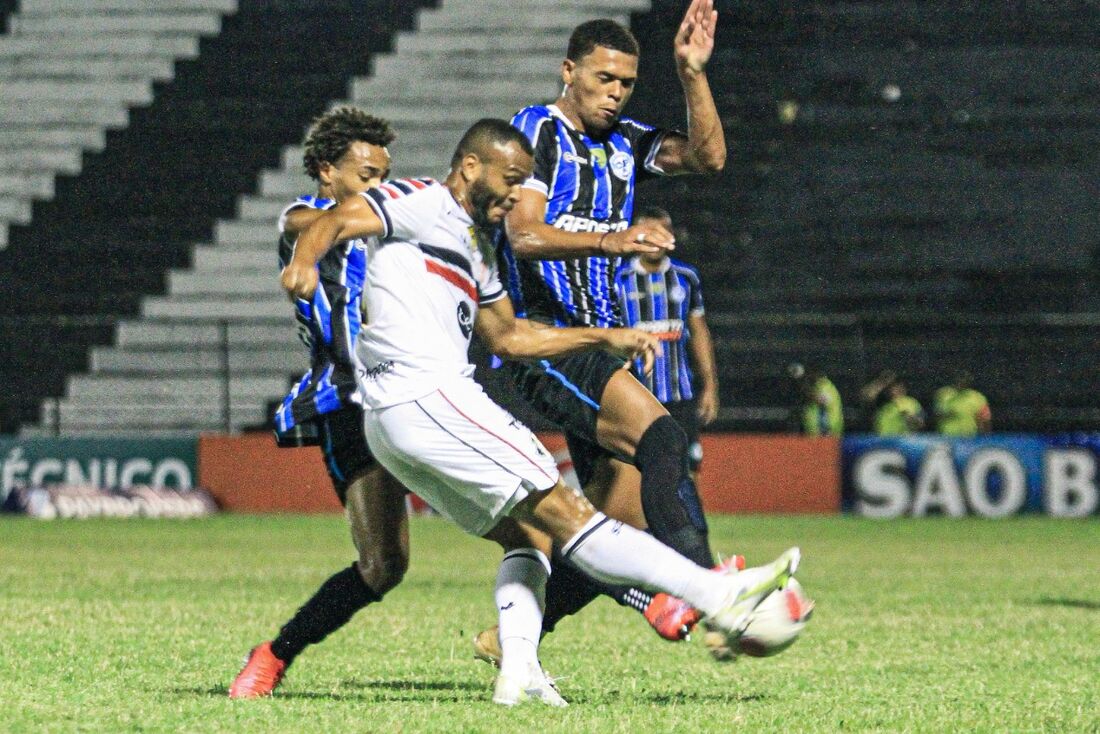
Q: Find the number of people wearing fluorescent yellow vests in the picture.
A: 3